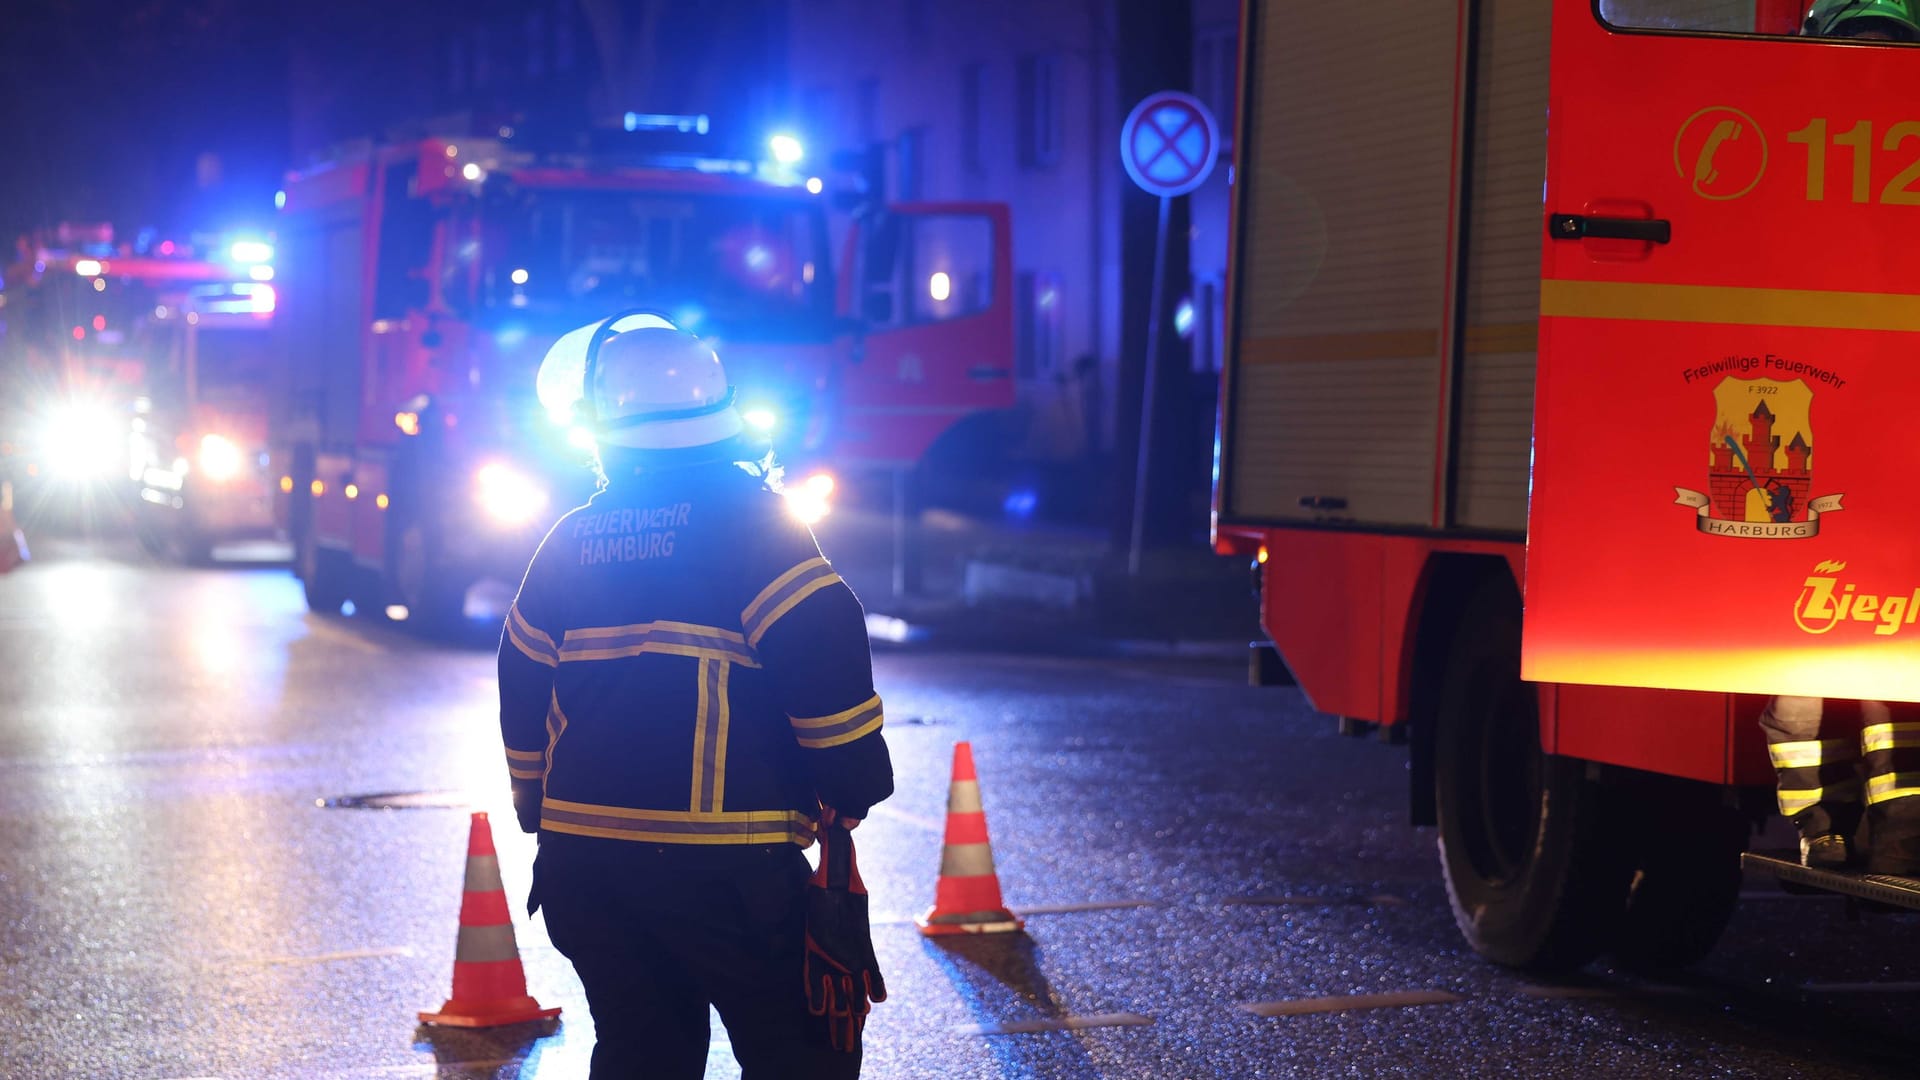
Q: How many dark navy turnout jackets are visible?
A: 1